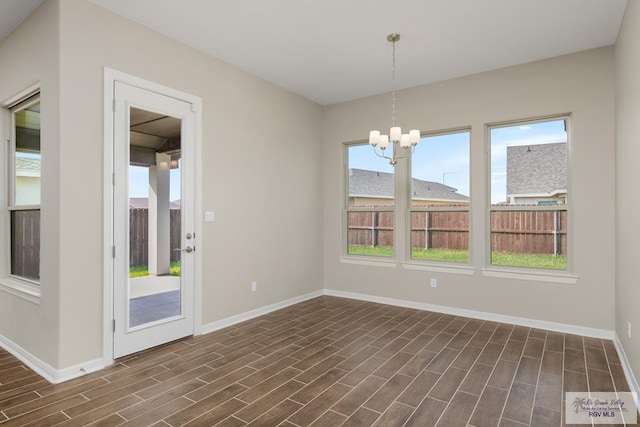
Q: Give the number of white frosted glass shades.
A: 5